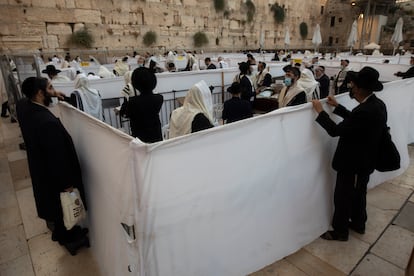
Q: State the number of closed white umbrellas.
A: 5